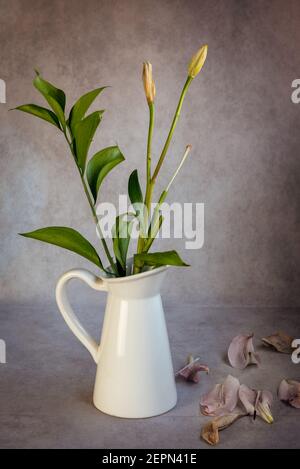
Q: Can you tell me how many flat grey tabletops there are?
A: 1